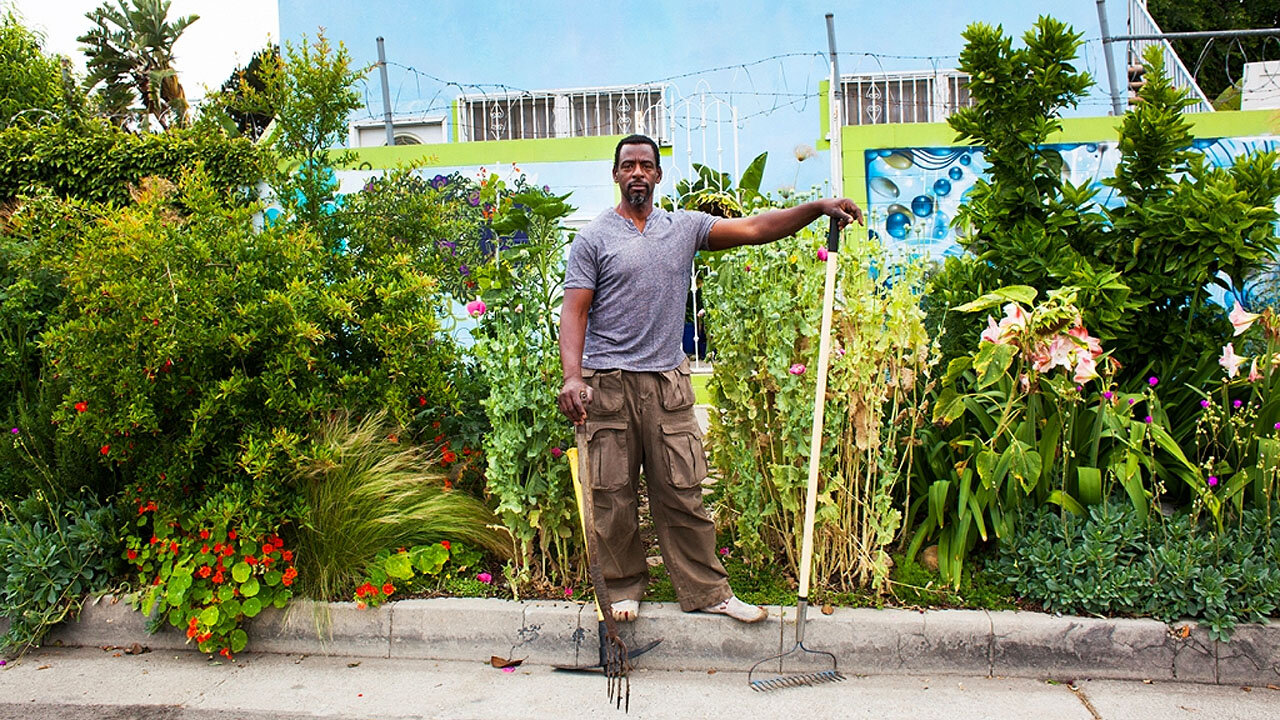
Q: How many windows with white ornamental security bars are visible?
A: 2